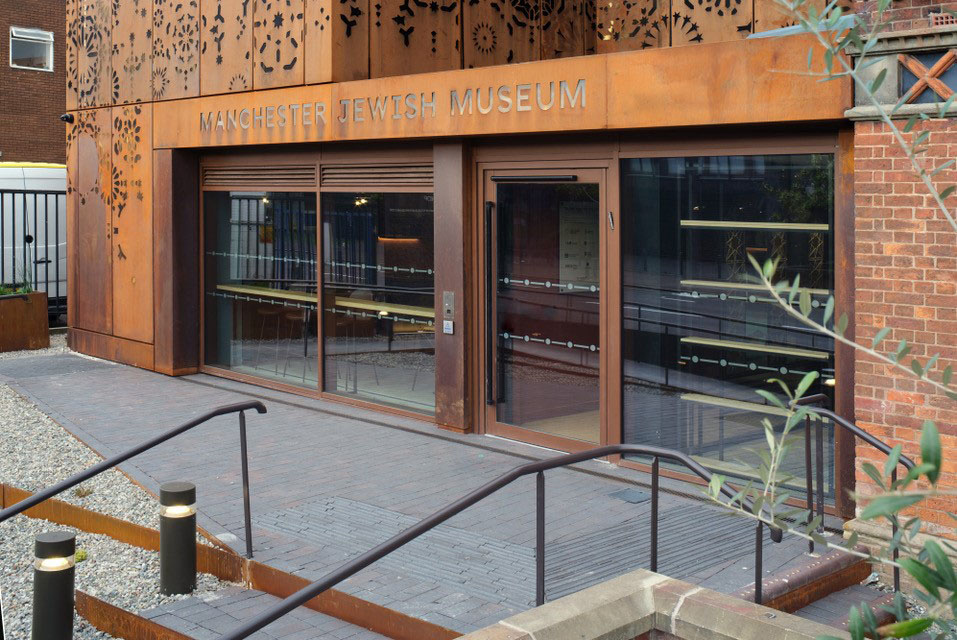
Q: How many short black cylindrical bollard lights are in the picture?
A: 2